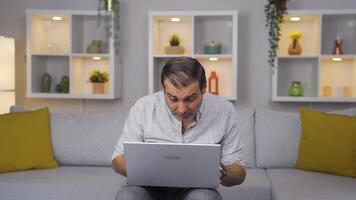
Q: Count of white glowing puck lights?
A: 6